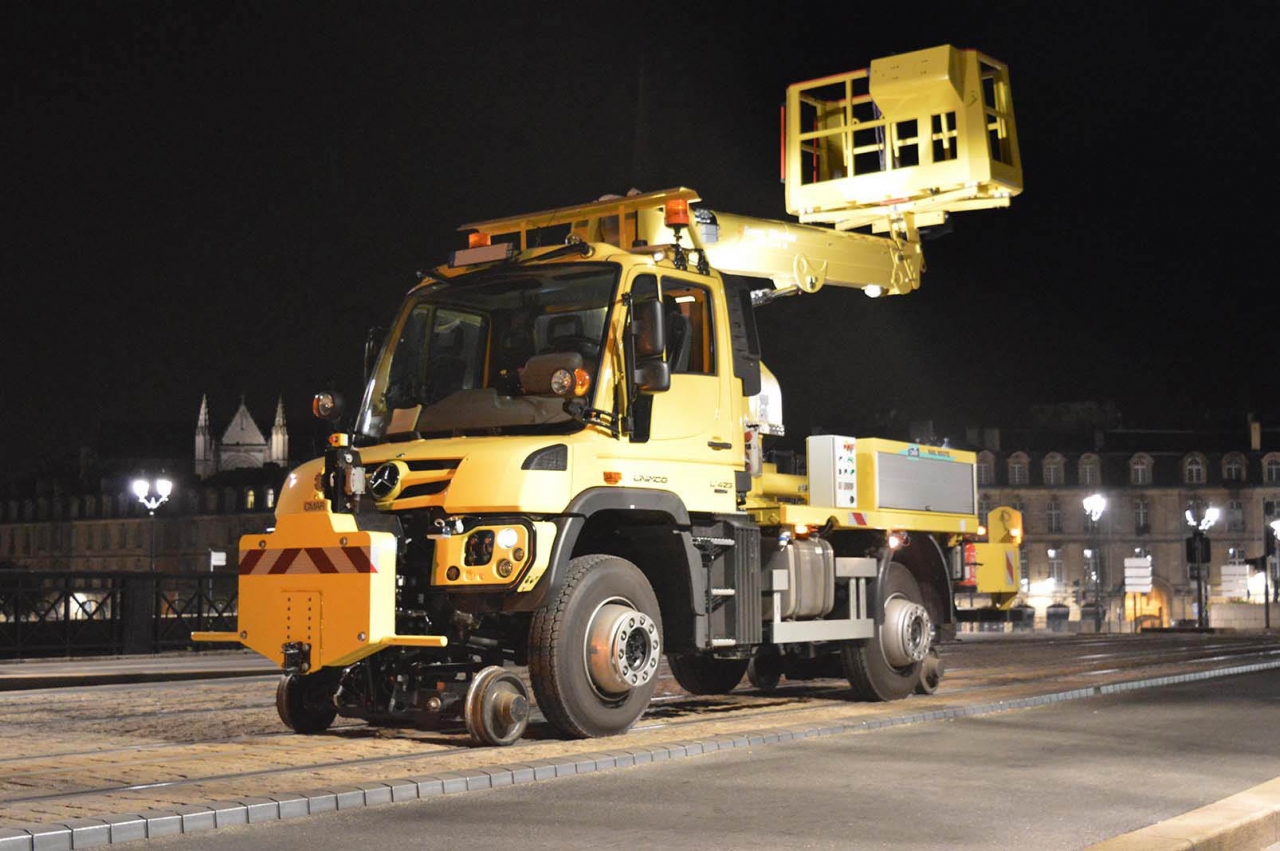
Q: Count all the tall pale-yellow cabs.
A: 1